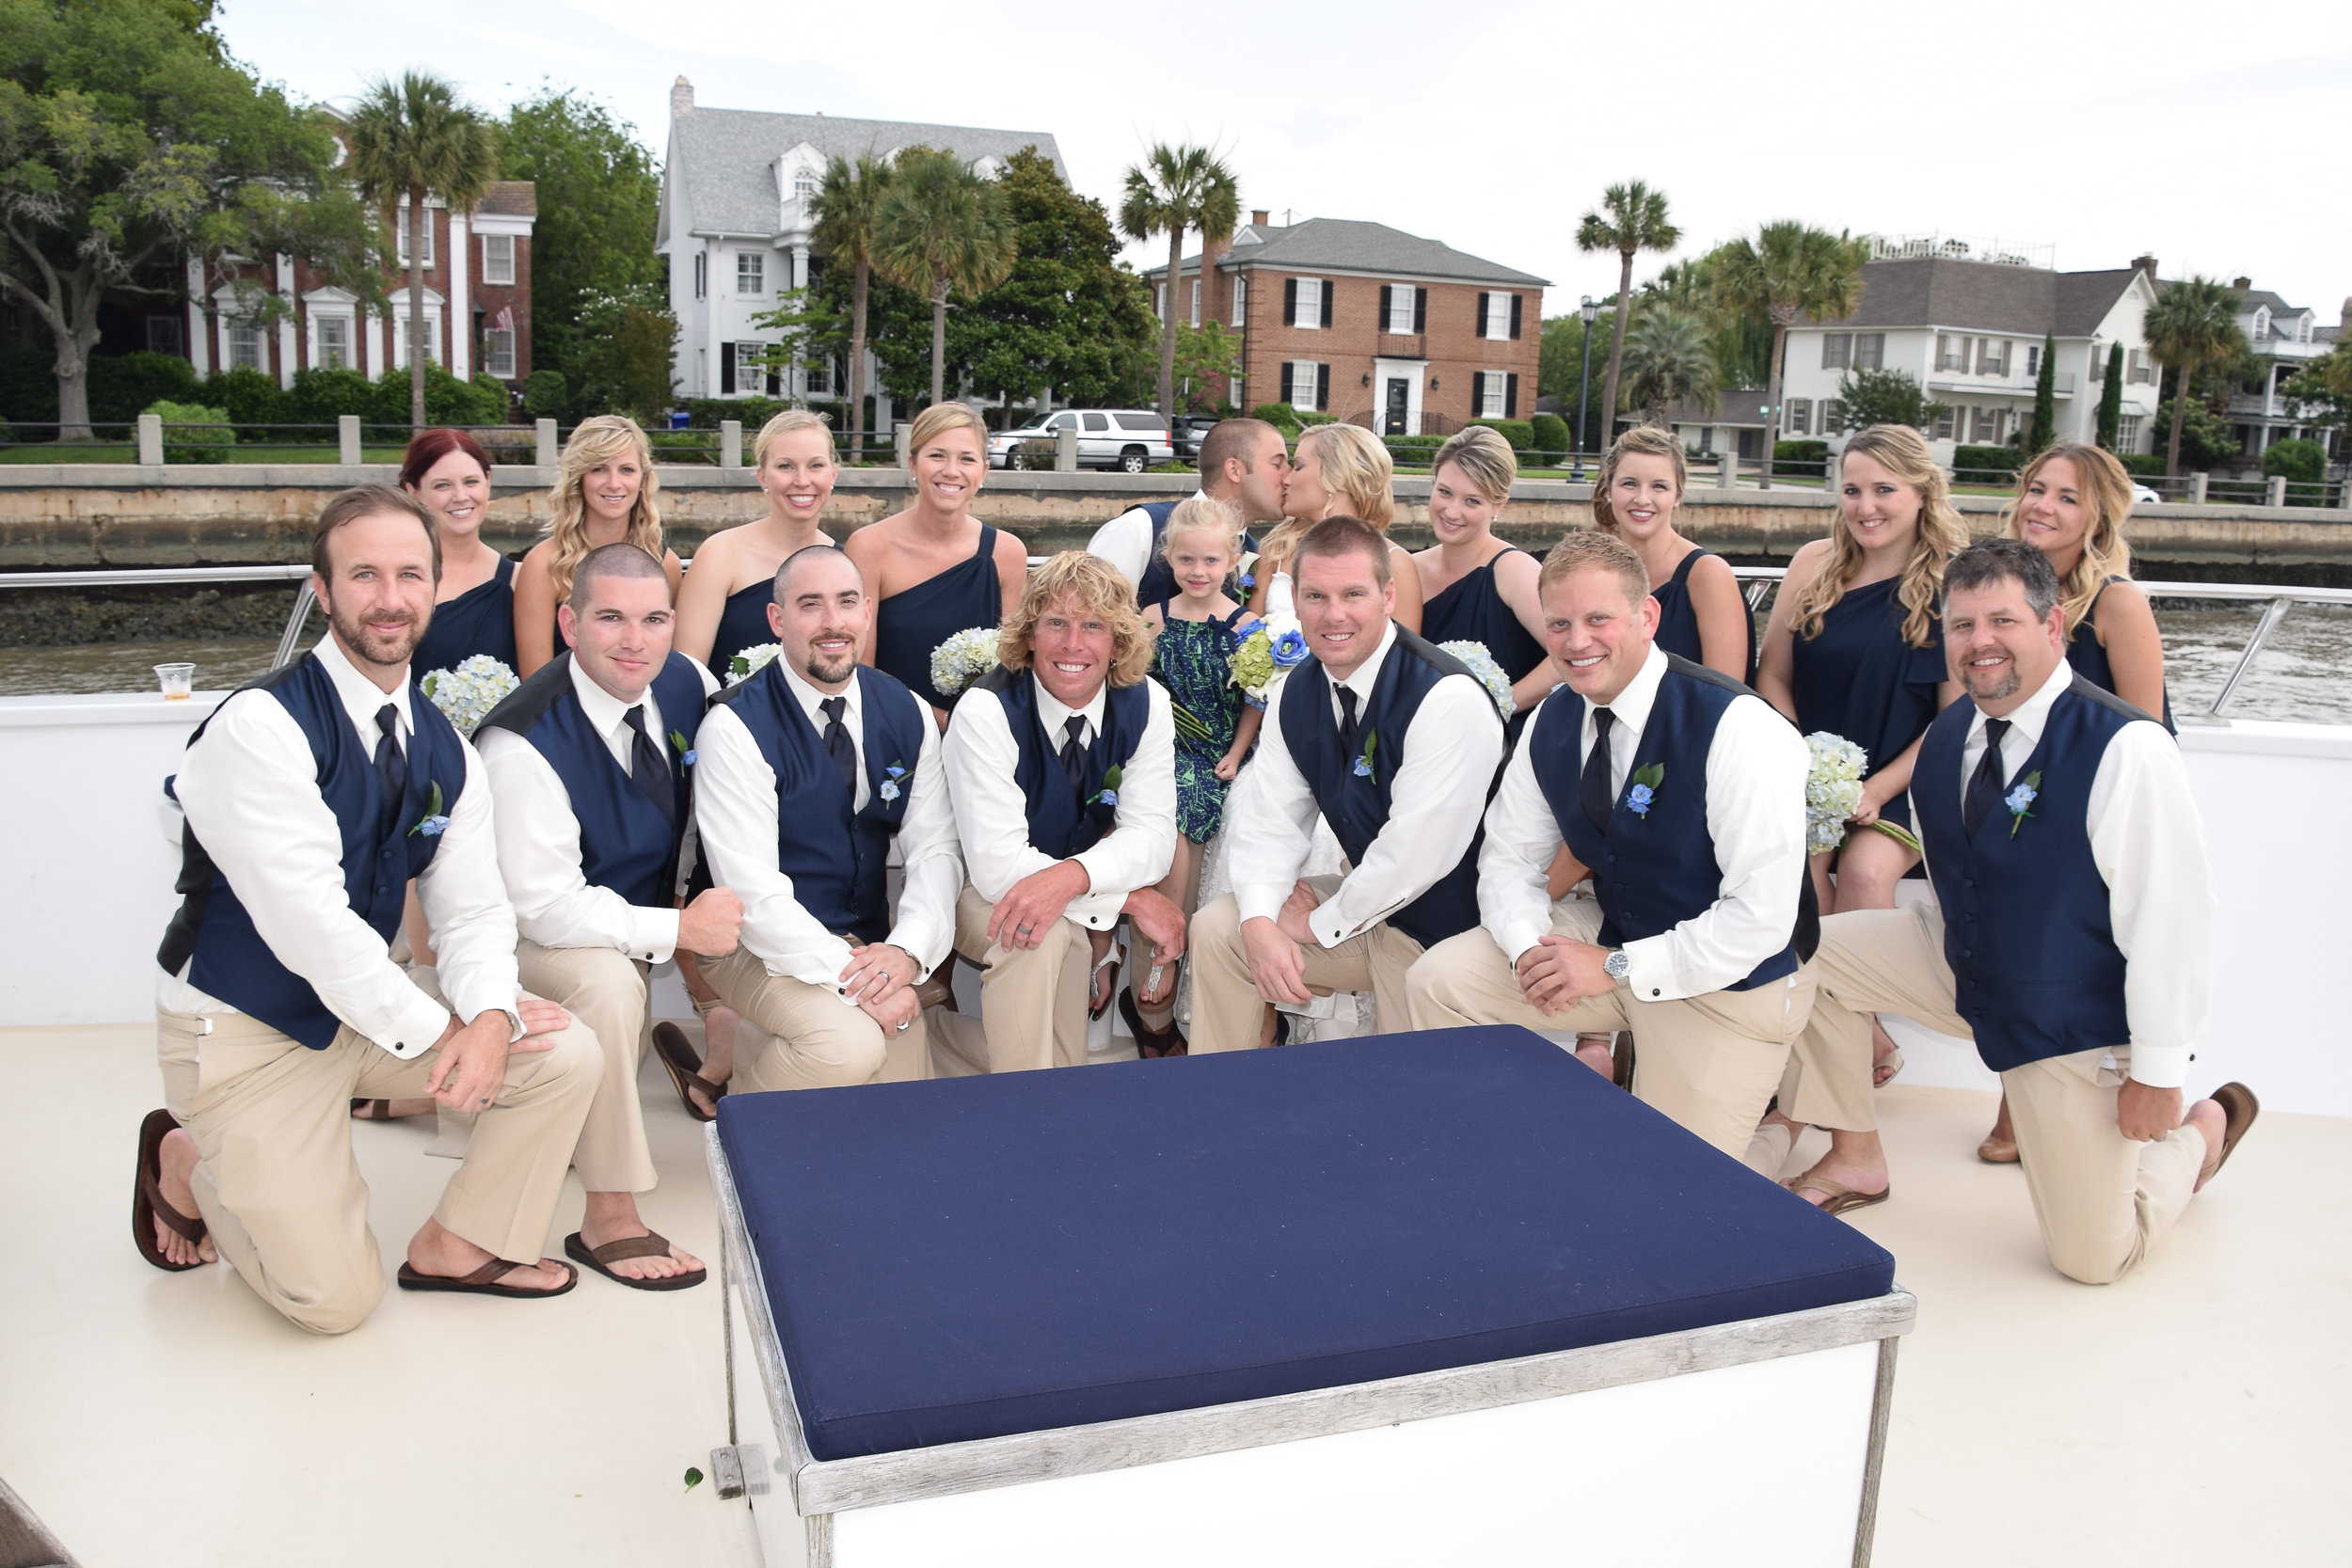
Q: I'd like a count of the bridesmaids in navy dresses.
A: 8